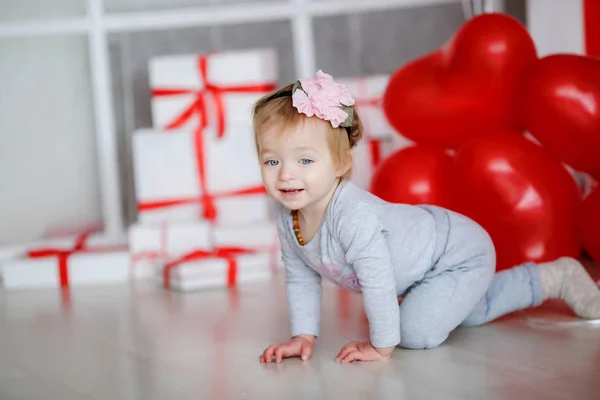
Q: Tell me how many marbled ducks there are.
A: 0